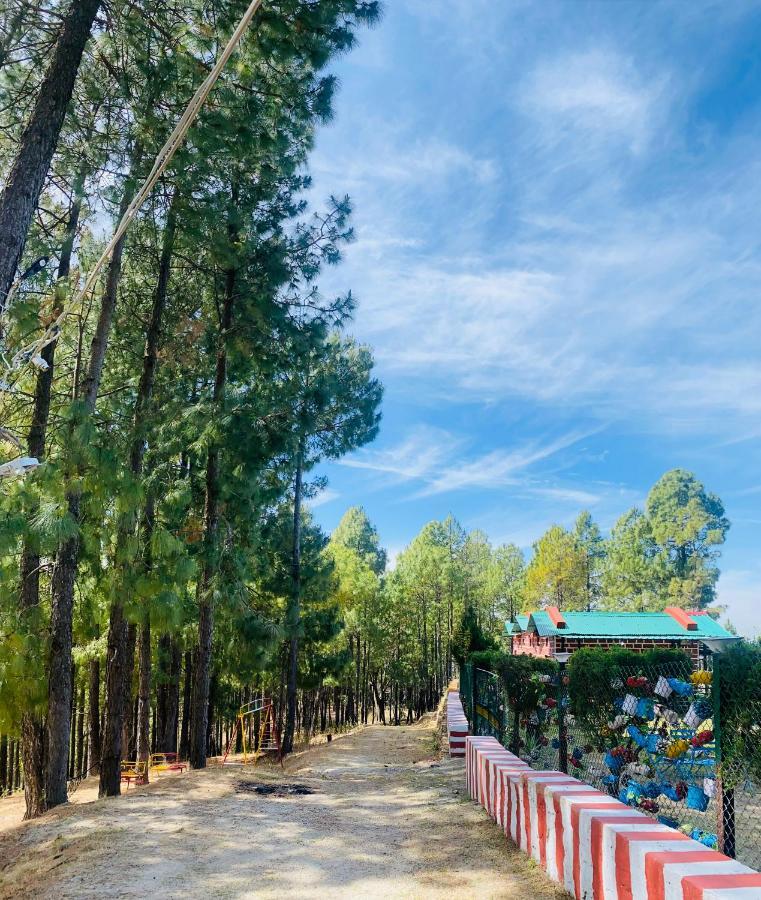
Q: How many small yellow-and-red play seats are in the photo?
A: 2